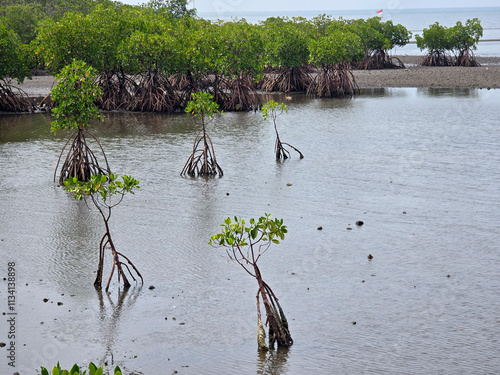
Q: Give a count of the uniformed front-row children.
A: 0